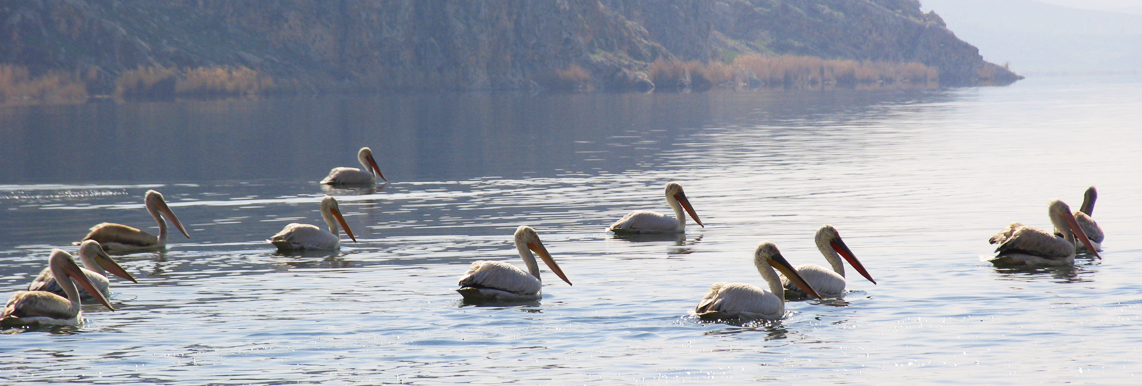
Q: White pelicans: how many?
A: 11